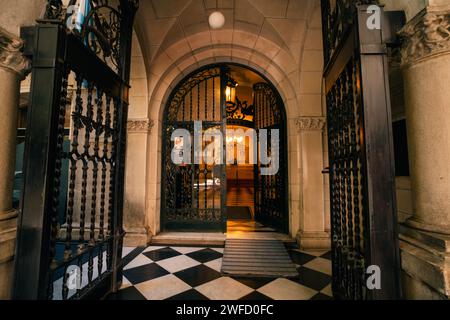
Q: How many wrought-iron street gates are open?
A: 2